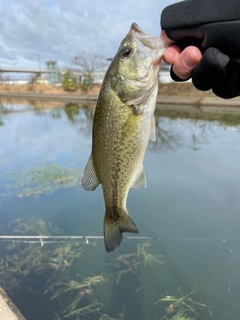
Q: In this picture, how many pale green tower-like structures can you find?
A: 1